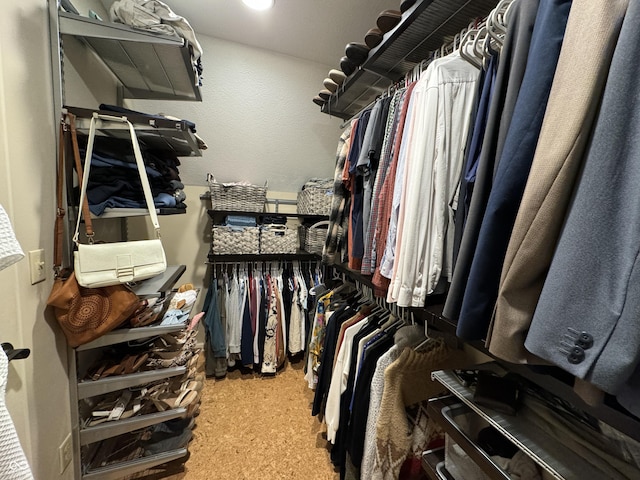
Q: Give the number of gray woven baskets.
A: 5